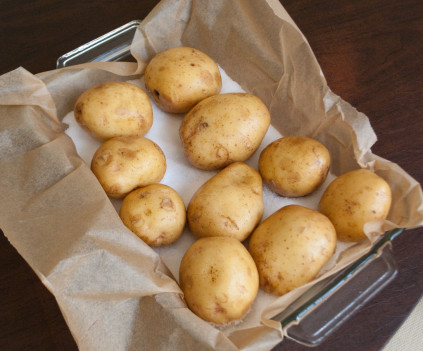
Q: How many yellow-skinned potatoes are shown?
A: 10